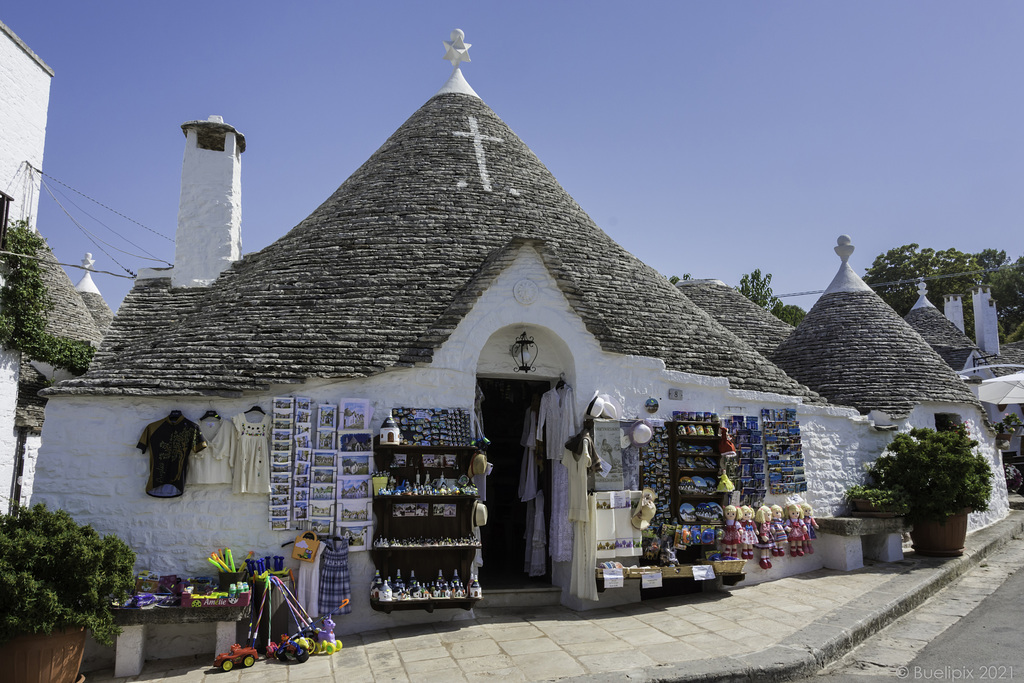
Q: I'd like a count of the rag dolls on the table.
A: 6